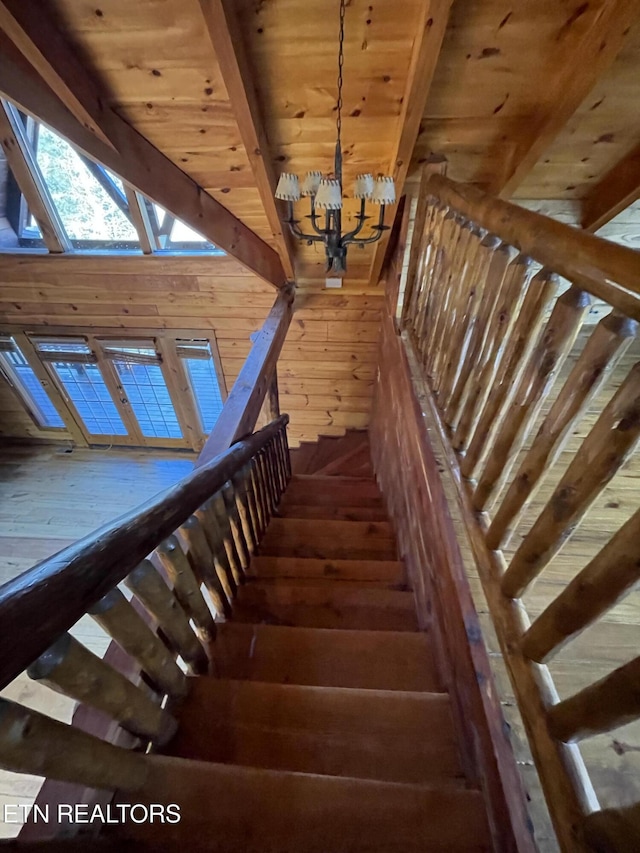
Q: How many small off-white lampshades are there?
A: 5